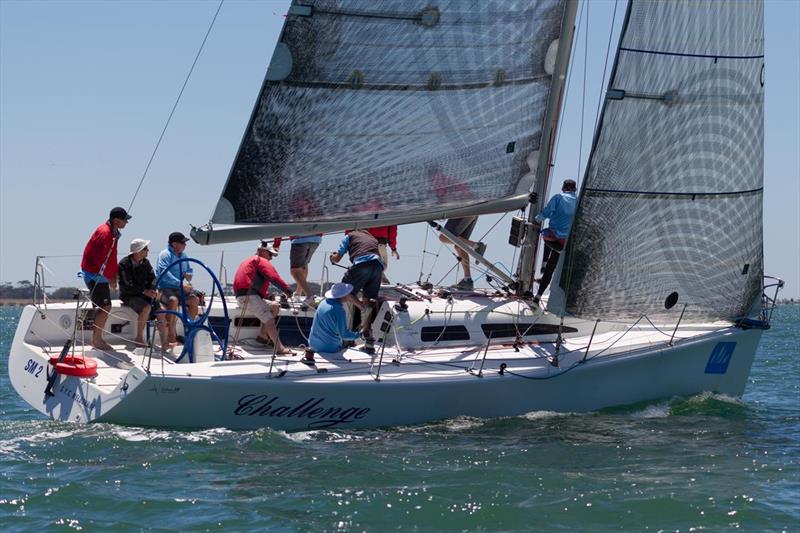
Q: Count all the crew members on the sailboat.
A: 10